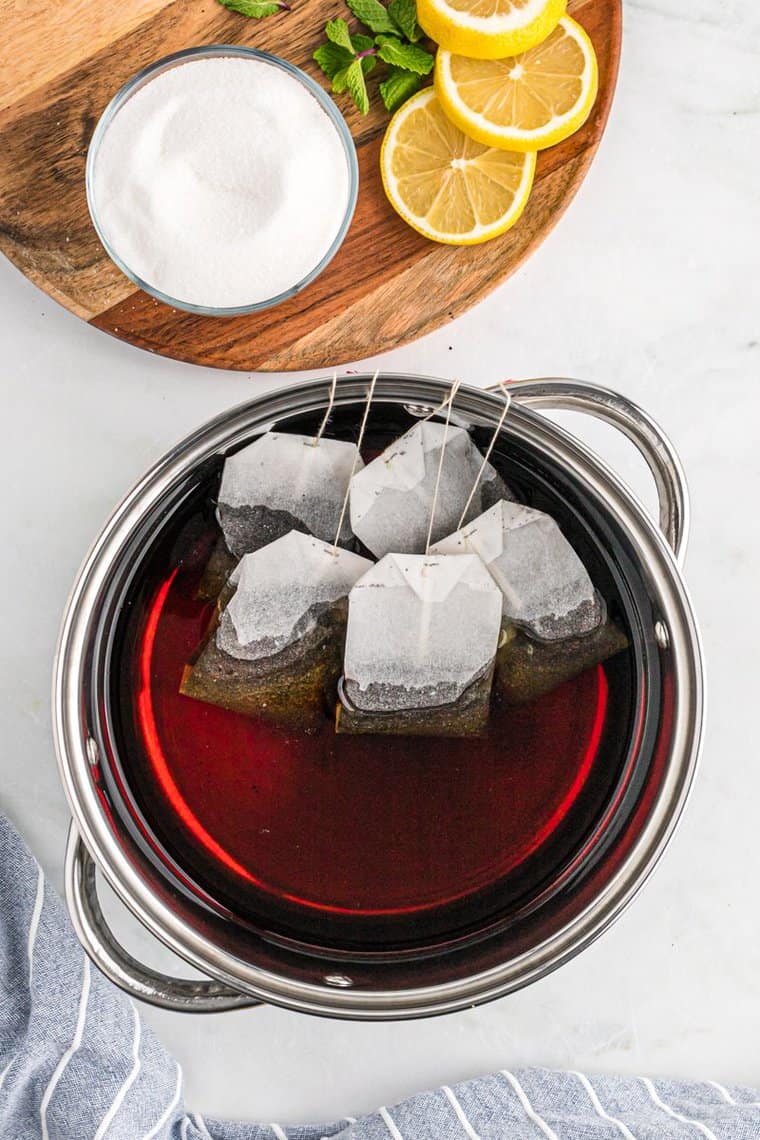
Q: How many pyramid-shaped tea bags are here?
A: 0